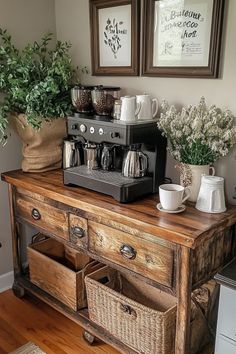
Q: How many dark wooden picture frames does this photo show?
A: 2